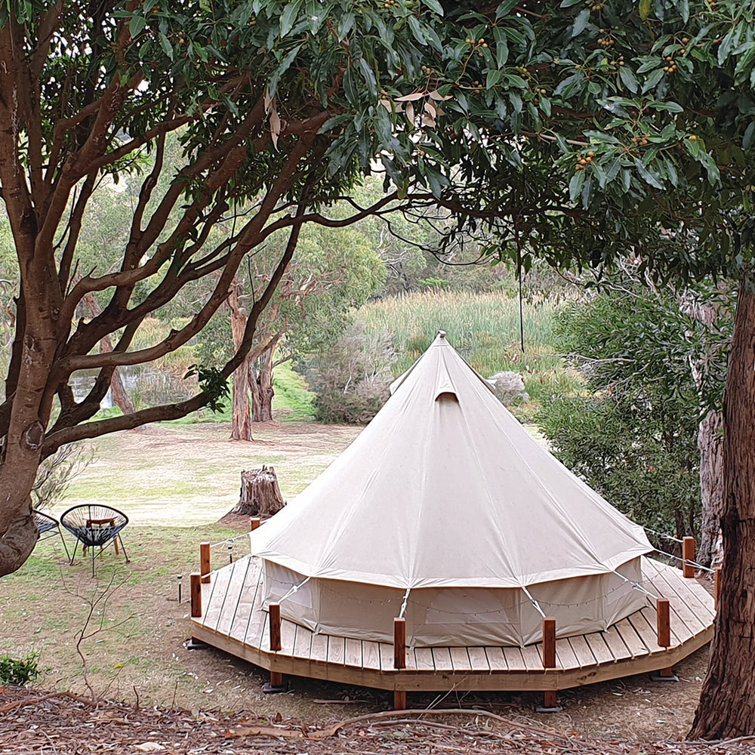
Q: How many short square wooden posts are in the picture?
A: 9